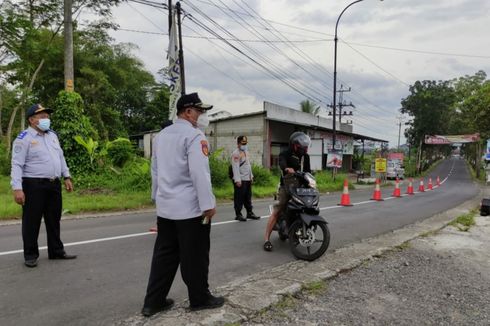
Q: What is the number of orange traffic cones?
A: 7